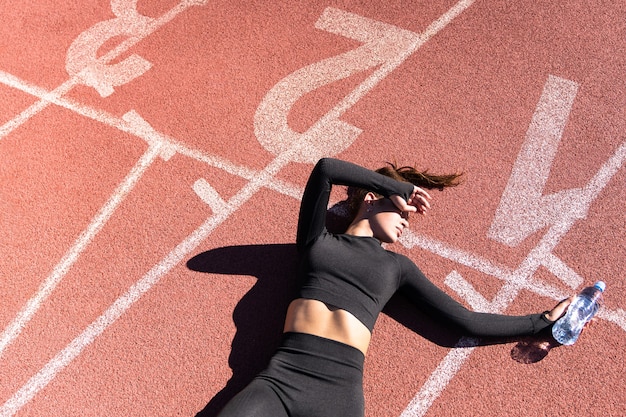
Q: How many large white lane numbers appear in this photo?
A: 3